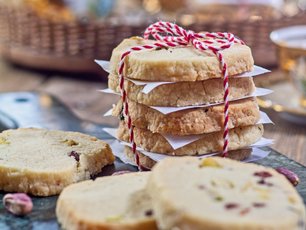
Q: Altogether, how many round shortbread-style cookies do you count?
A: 8